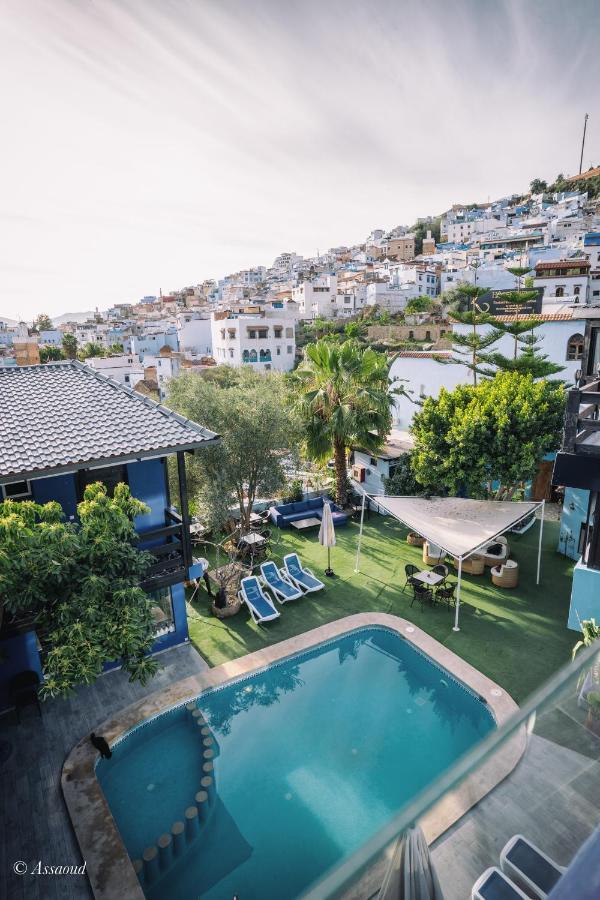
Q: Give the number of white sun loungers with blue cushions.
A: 5